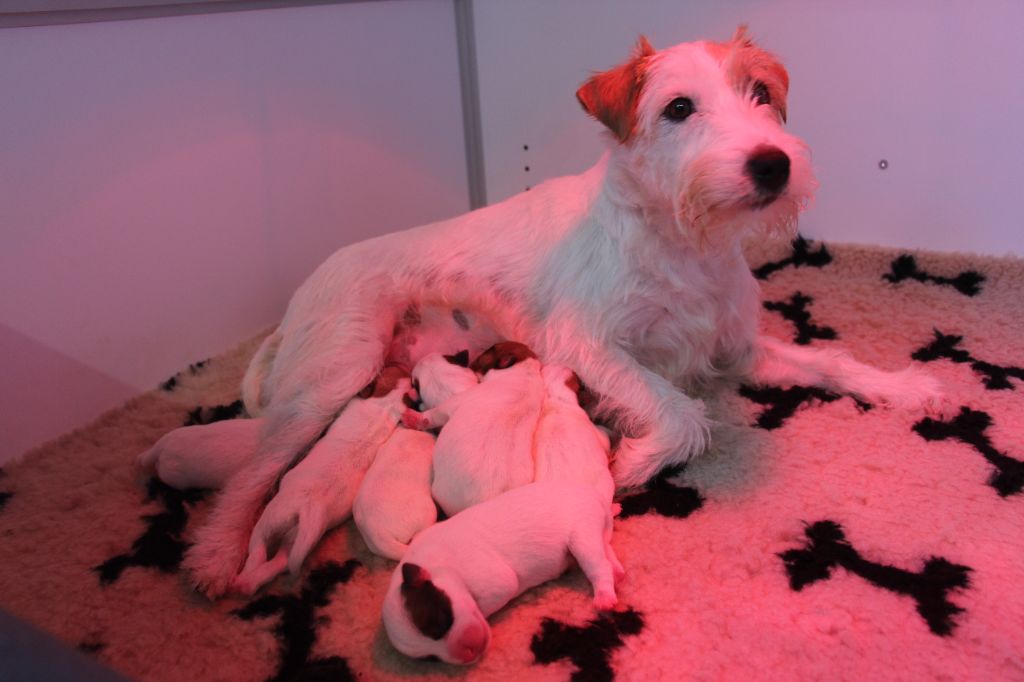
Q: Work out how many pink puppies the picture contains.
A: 6